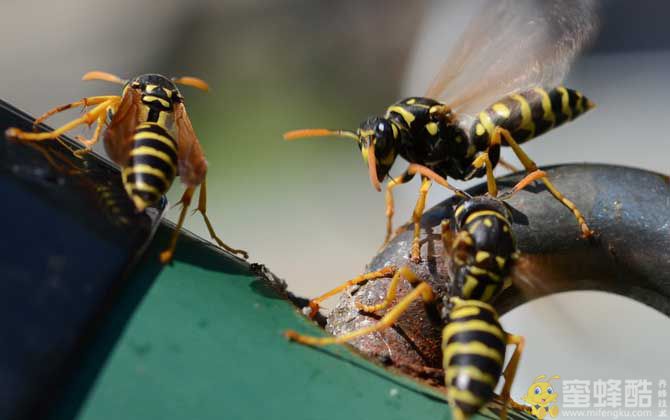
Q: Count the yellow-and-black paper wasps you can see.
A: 3